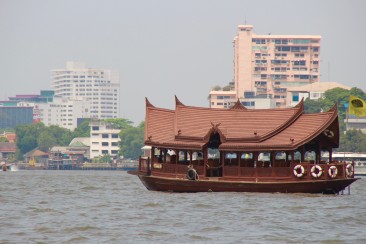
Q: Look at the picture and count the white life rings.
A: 4